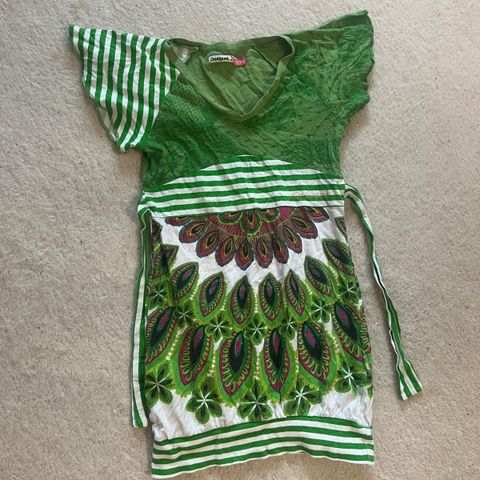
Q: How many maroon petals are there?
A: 10